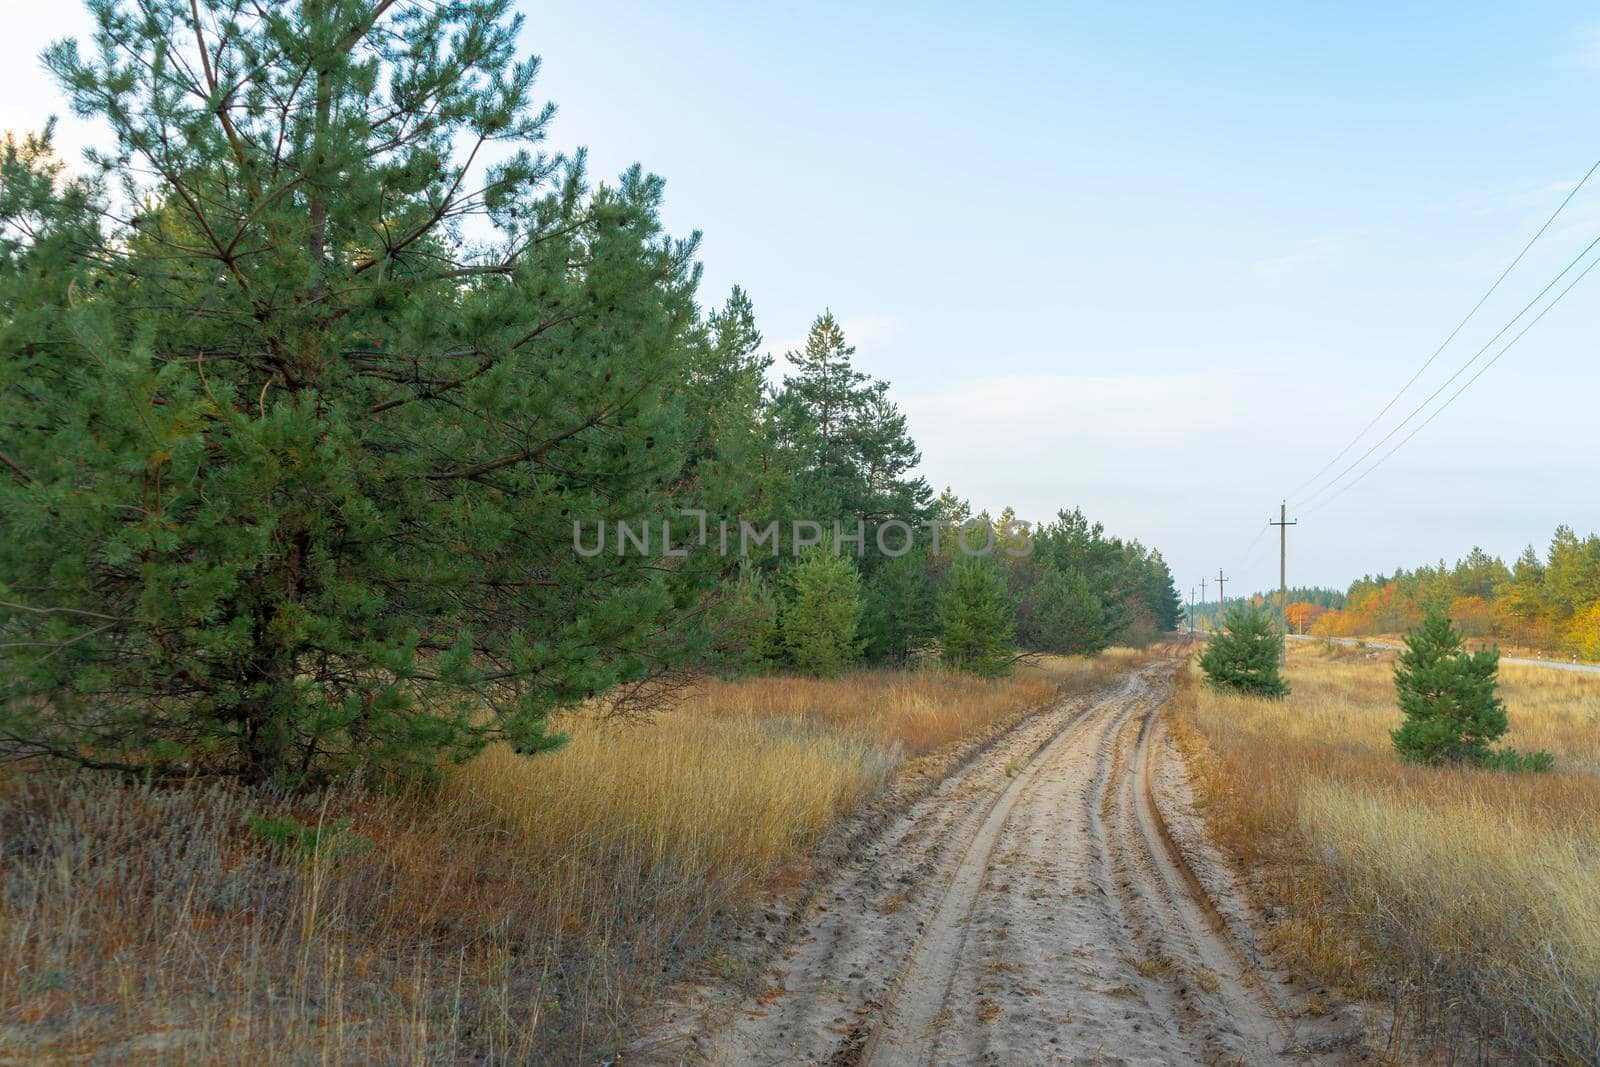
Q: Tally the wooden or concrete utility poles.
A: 4